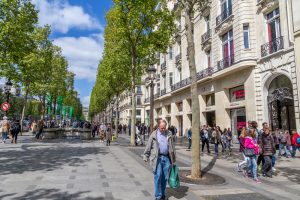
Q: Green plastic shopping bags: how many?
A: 1